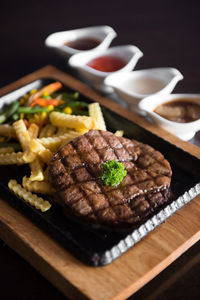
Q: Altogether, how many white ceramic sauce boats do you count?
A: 4